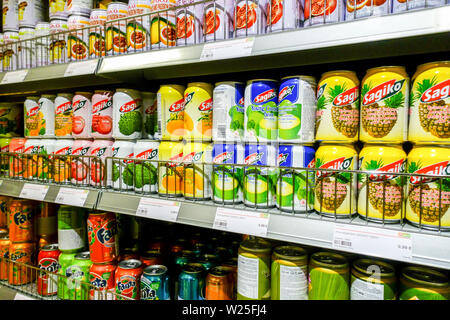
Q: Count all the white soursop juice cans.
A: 4